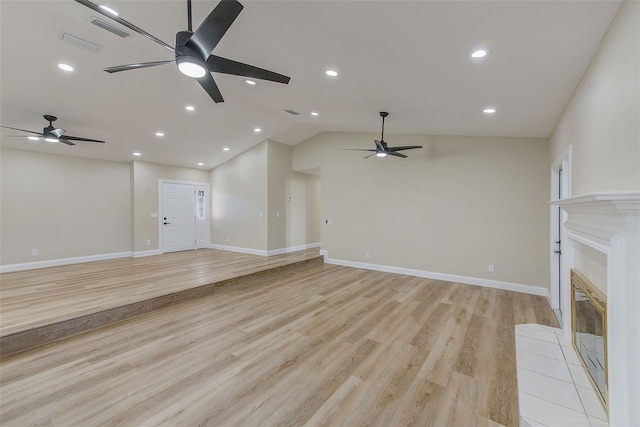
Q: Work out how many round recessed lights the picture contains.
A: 14